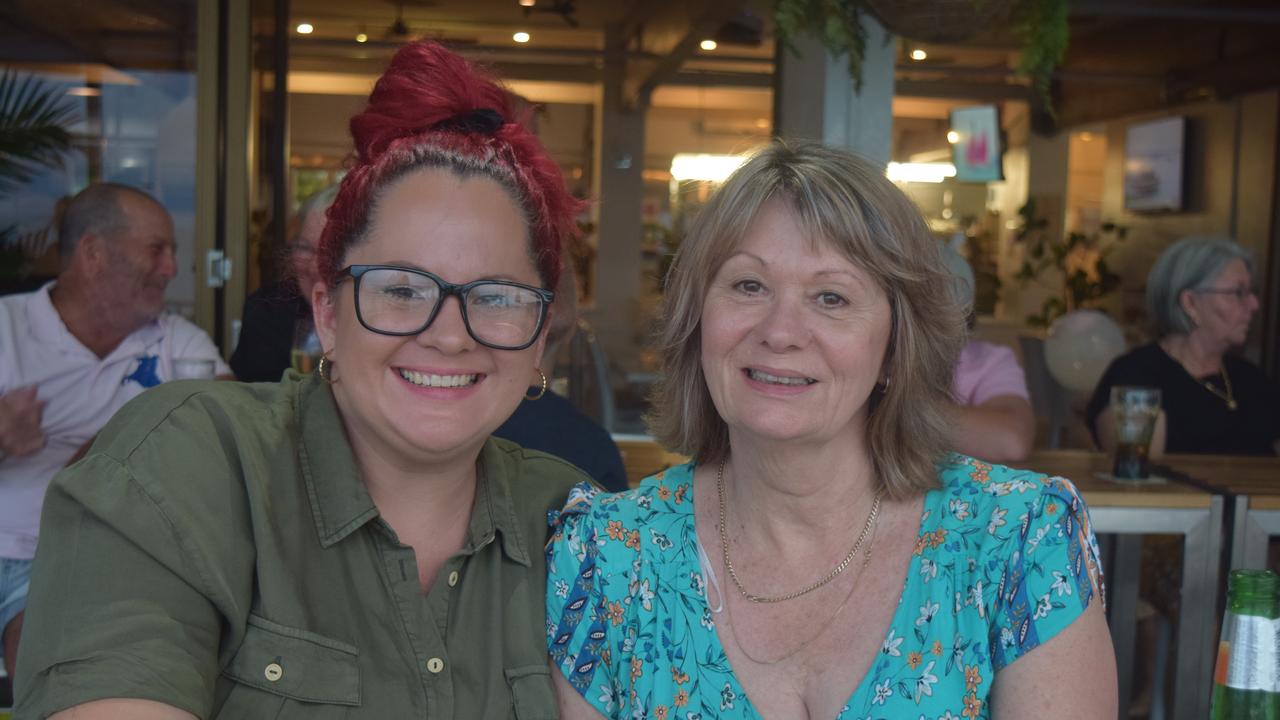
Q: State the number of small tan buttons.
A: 3